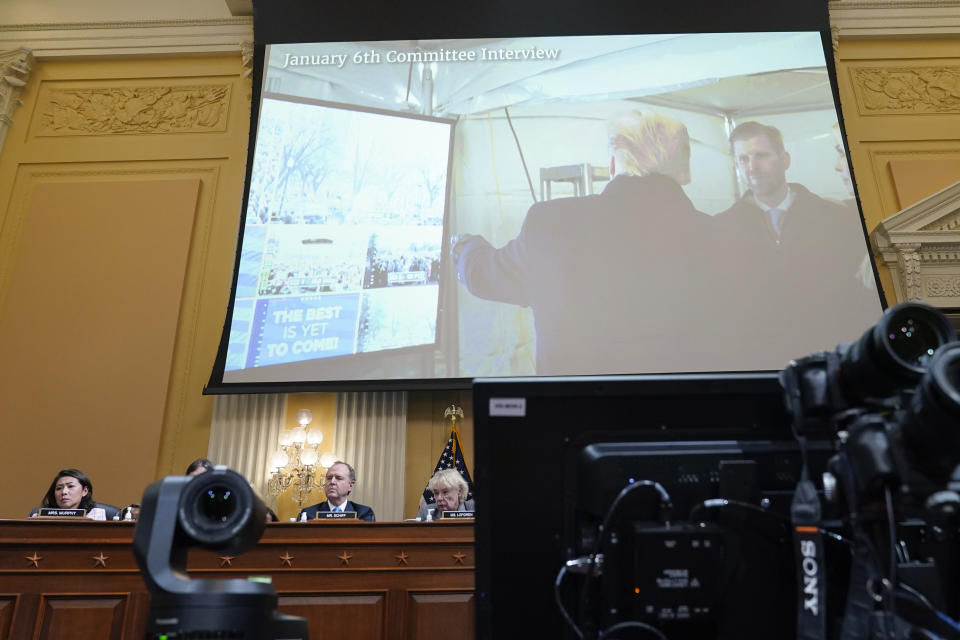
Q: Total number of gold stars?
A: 7